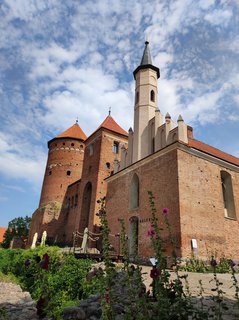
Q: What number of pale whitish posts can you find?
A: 3